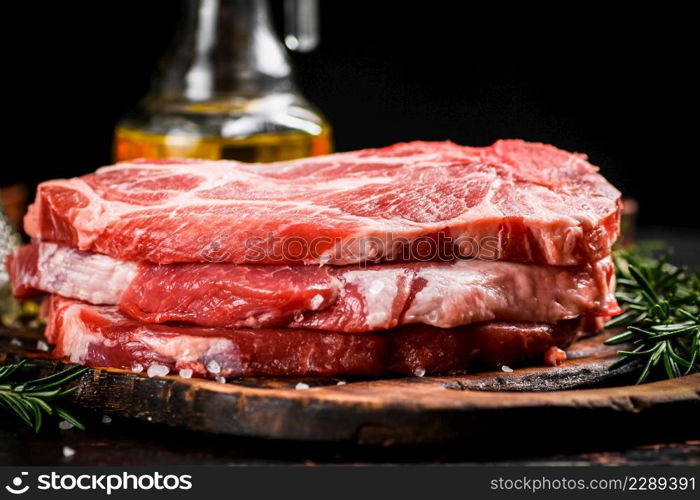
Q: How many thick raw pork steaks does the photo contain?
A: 3